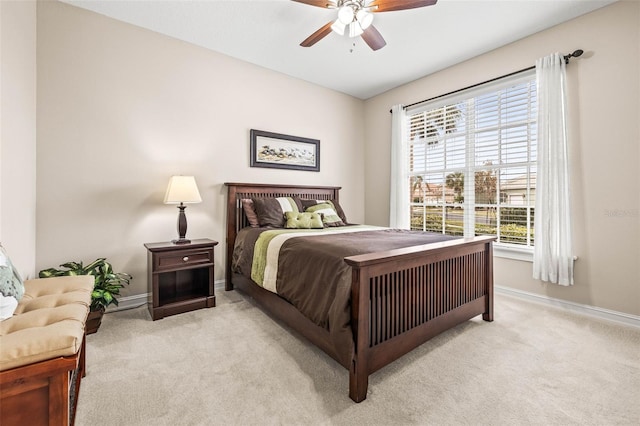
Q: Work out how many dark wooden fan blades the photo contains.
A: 4